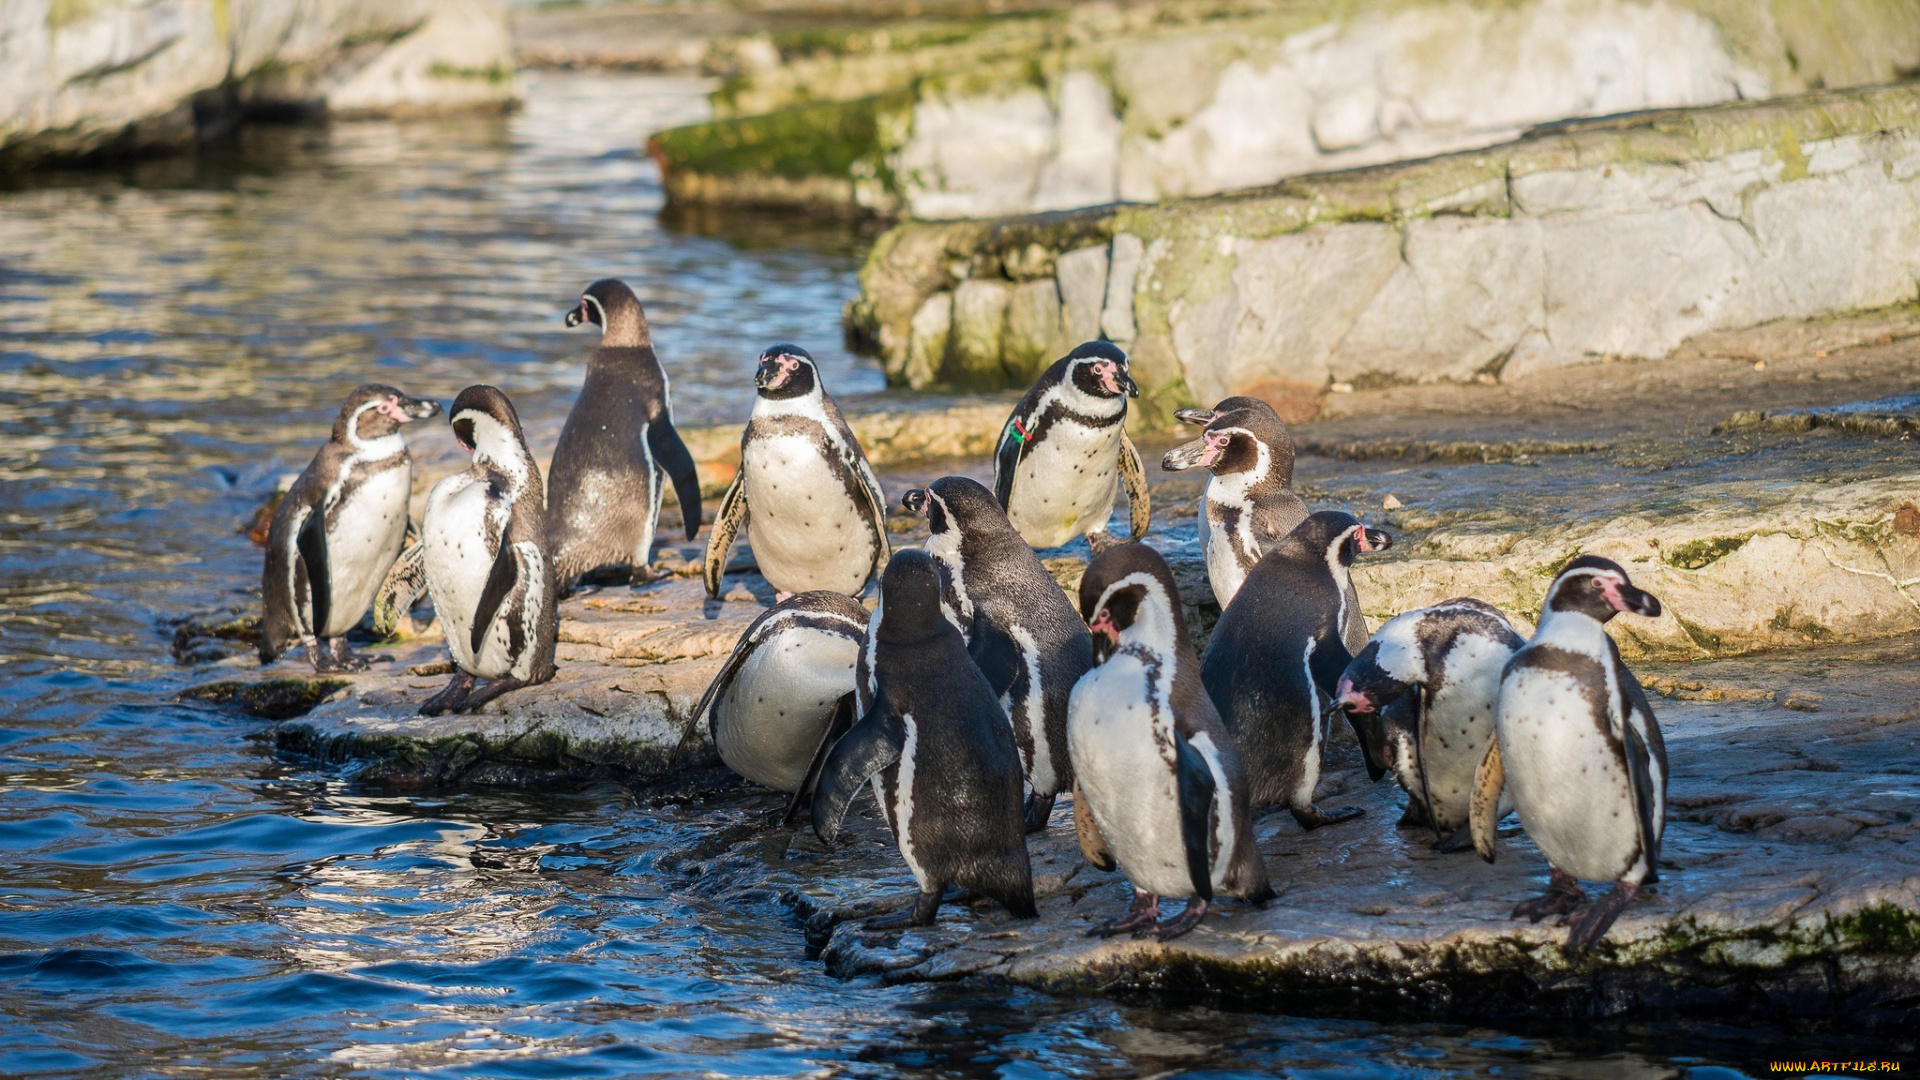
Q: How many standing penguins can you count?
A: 14